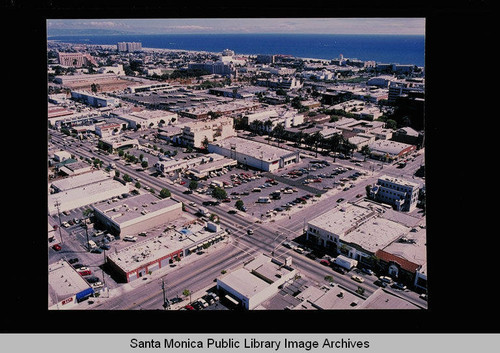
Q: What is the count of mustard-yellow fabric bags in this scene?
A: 0